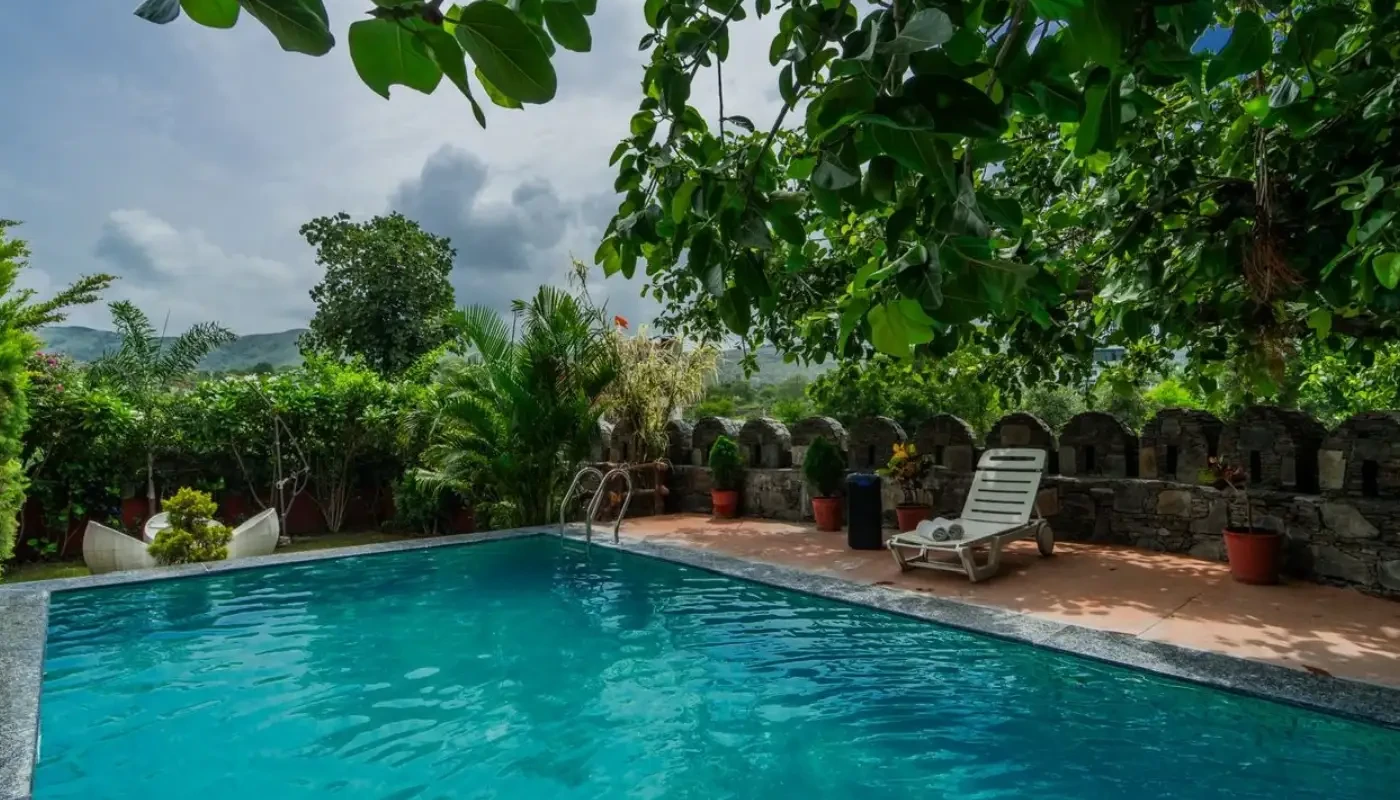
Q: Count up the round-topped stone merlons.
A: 13